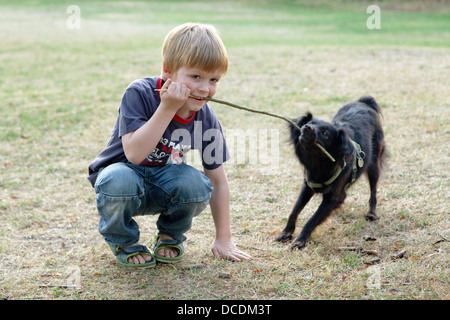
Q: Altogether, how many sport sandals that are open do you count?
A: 2